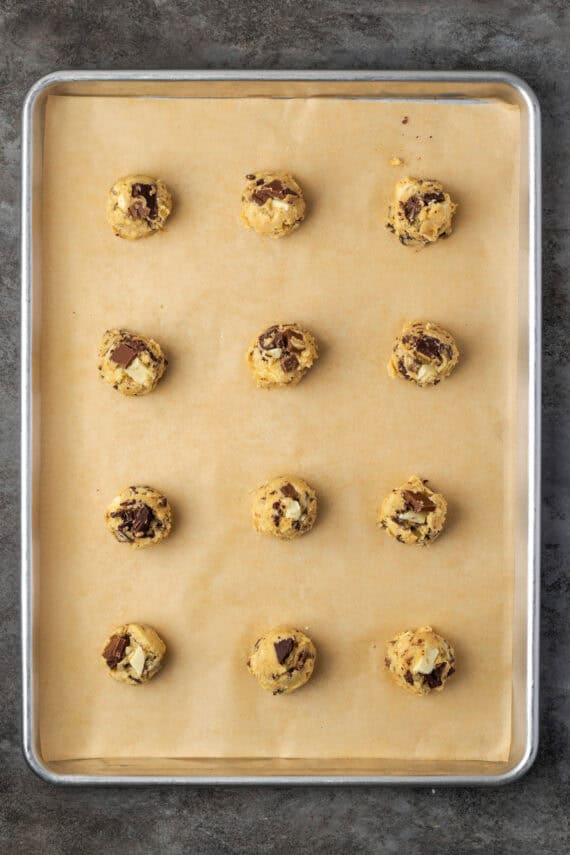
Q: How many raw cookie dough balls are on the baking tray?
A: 12